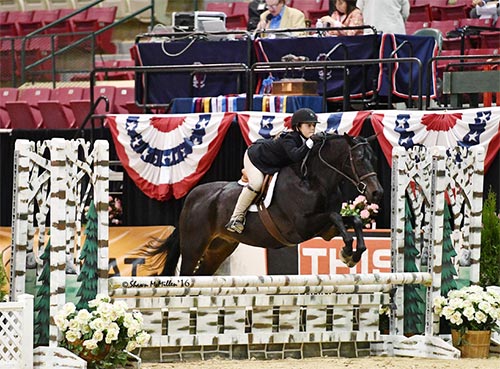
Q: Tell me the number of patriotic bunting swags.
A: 3